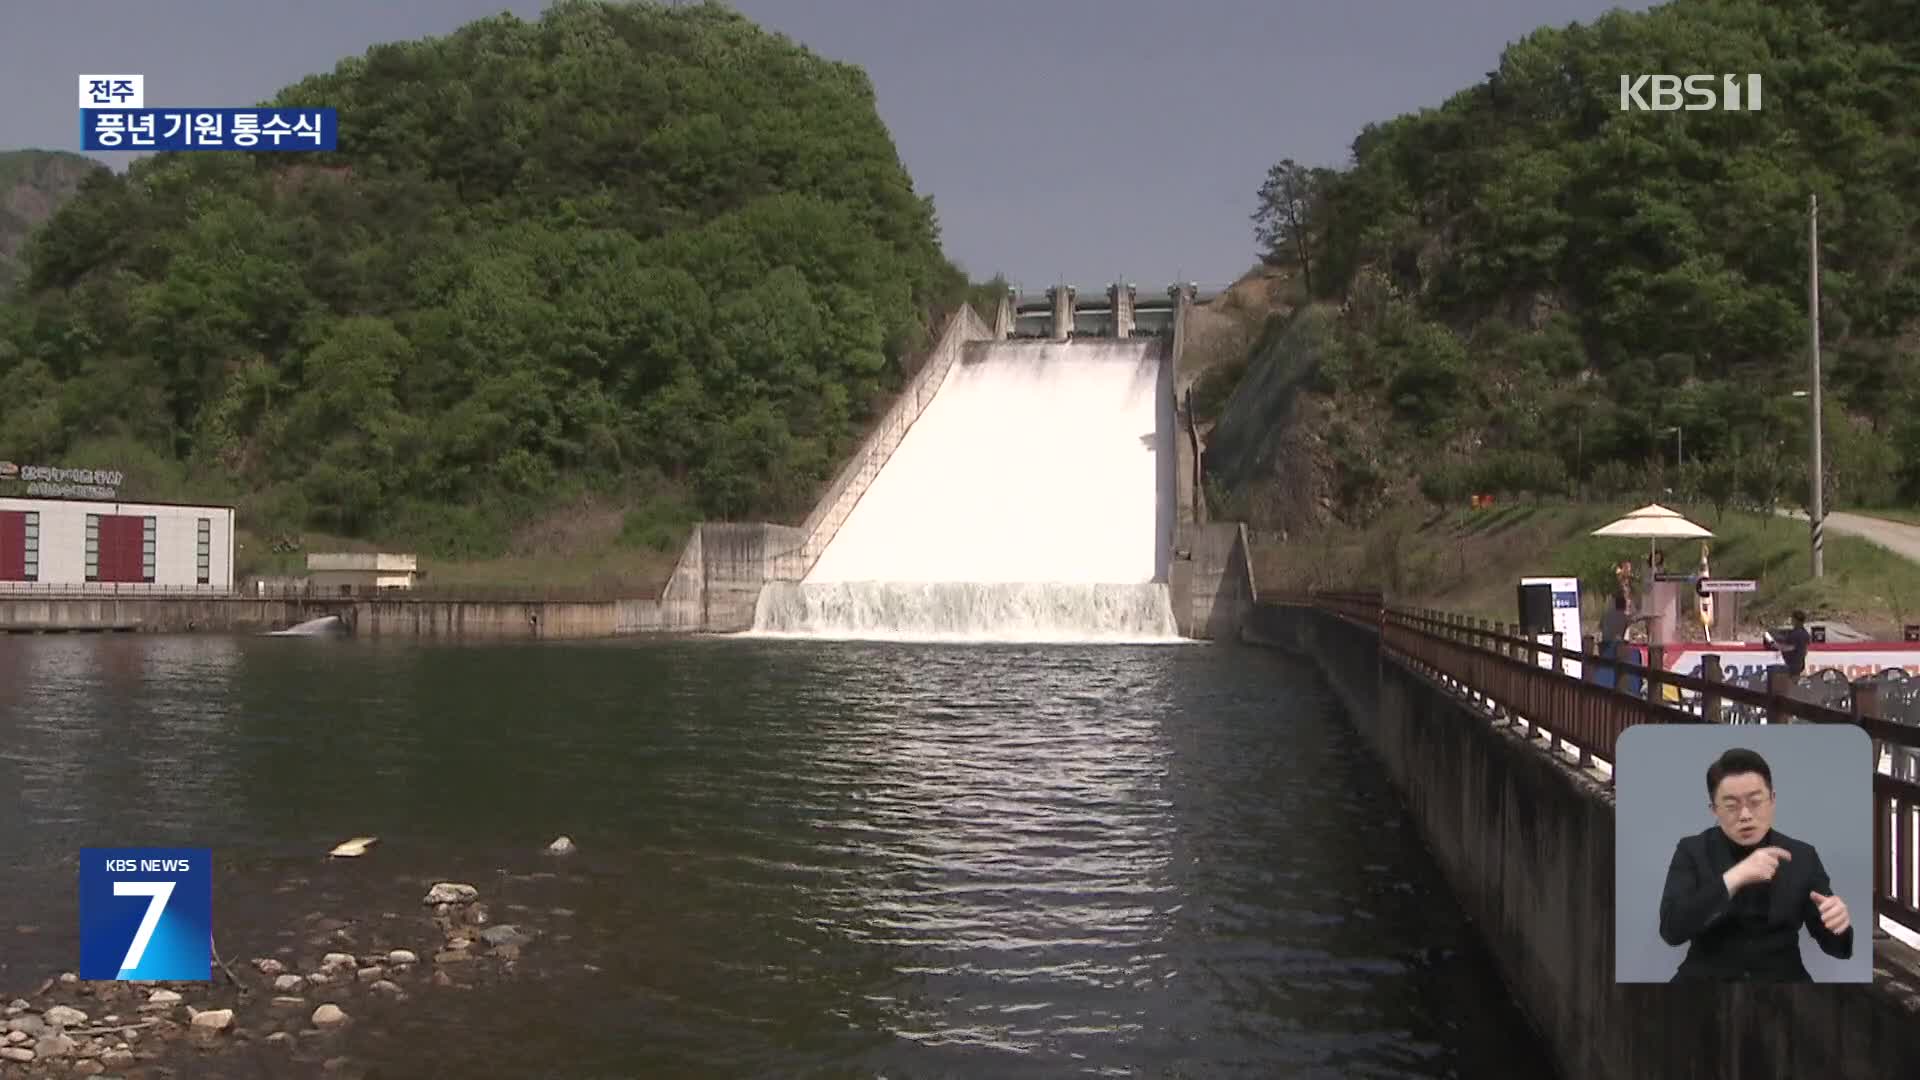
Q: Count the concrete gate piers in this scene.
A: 4